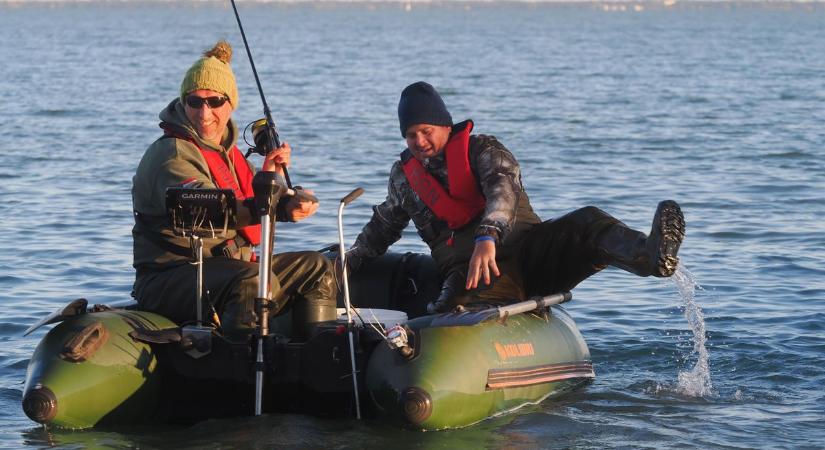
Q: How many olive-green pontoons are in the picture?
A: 2